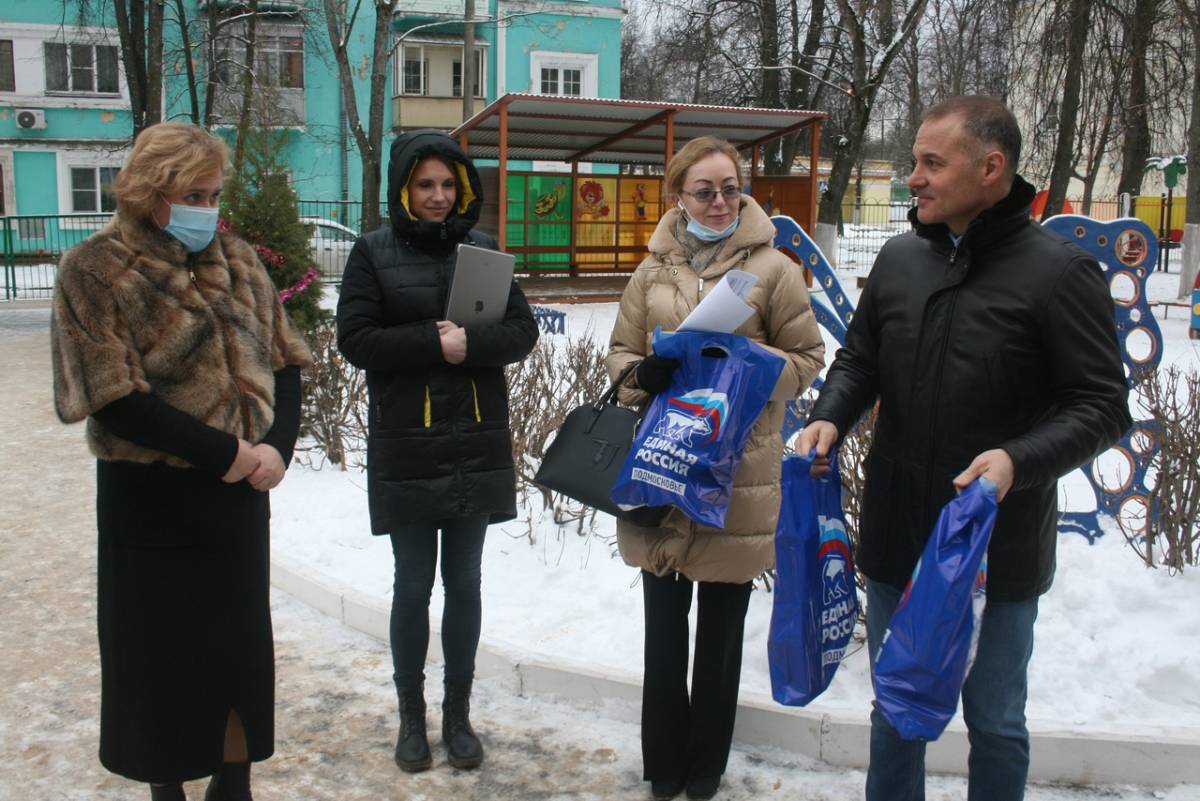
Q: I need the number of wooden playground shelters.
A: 1